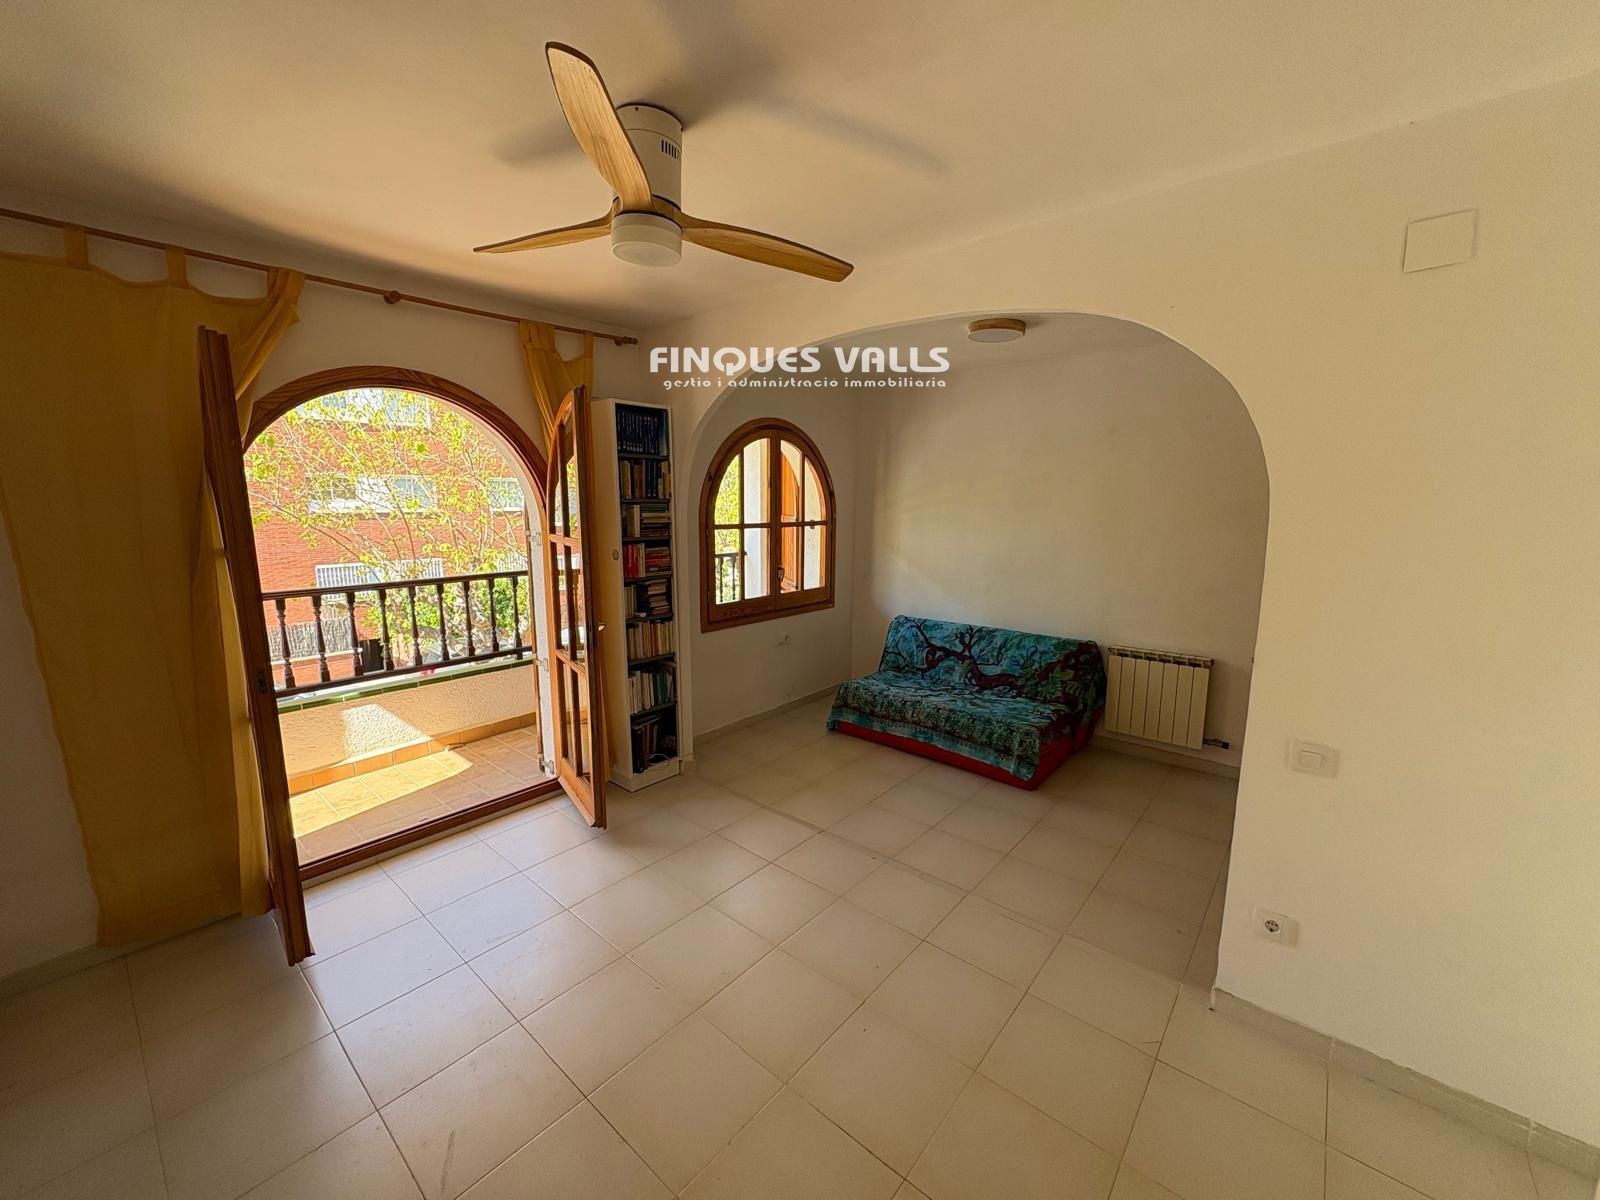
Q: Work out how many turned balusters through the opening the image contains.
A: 9